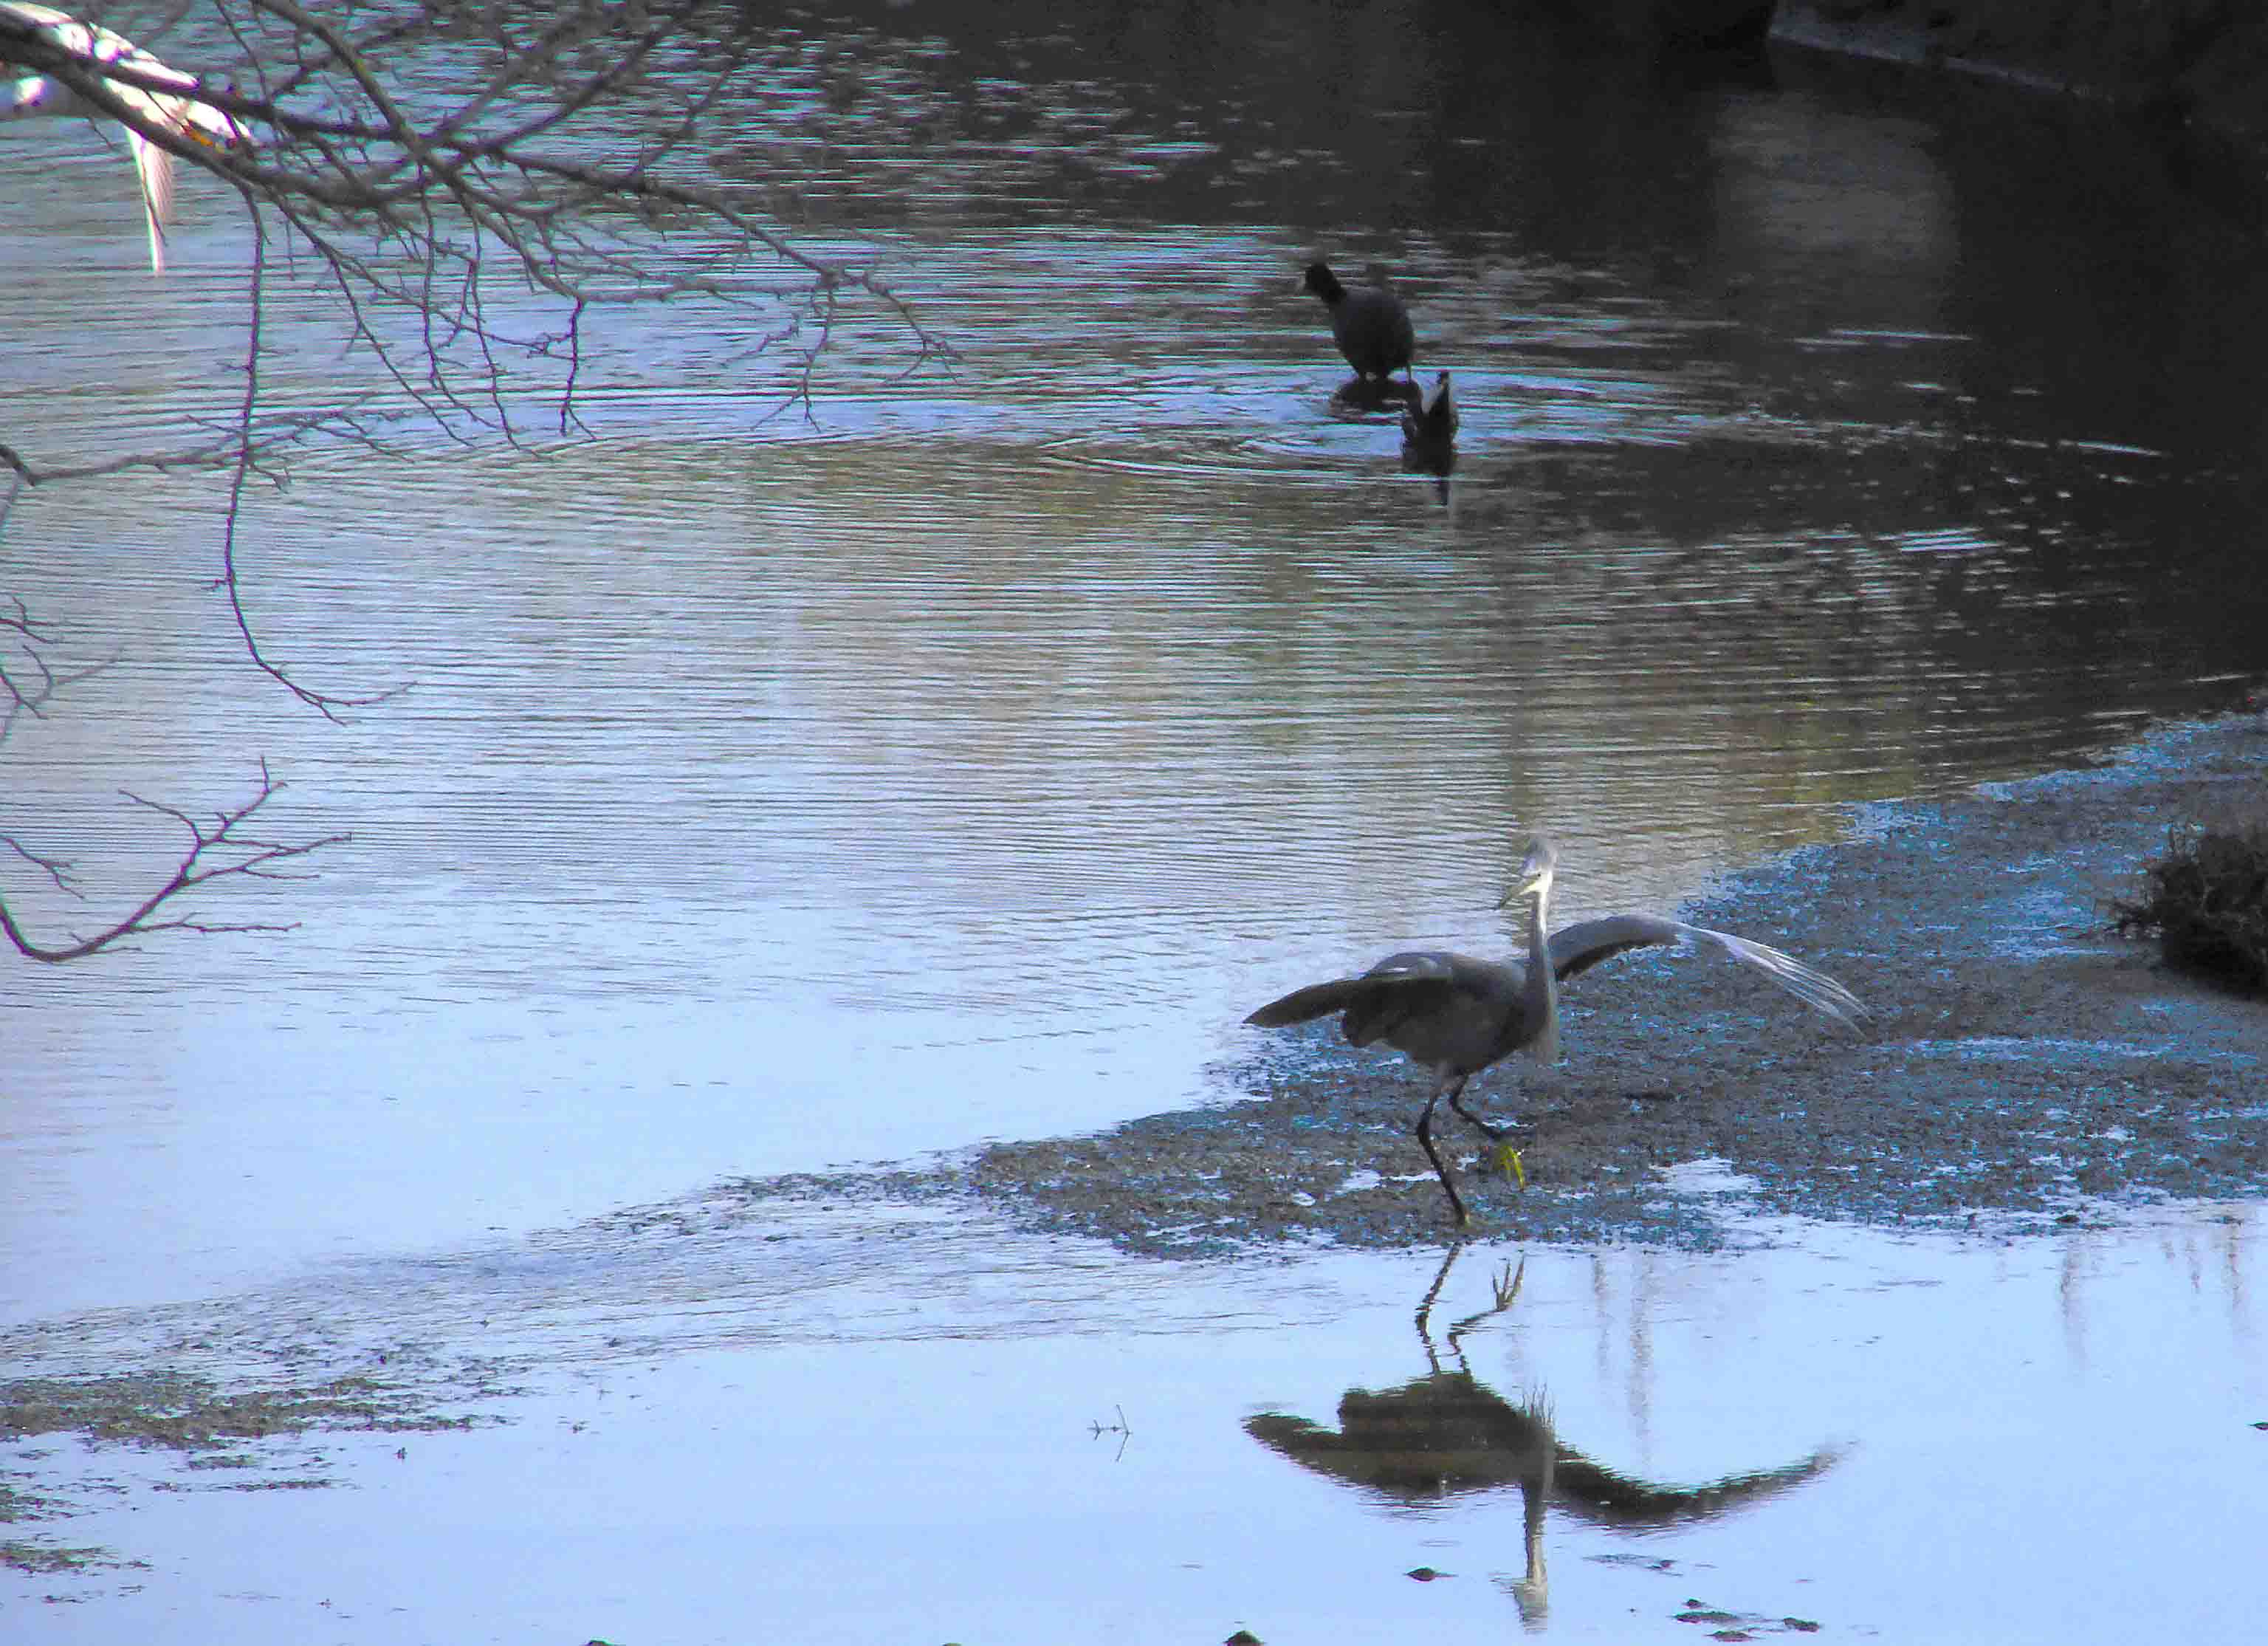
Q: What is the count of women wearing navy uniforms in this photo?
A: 0